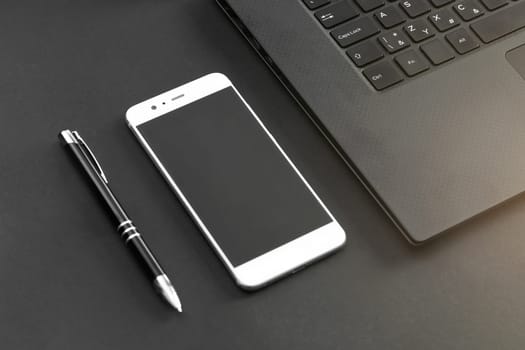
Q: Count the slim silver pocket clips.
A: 1